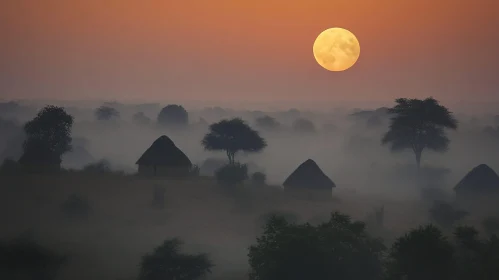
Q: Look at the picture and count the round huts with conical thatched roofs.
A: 3